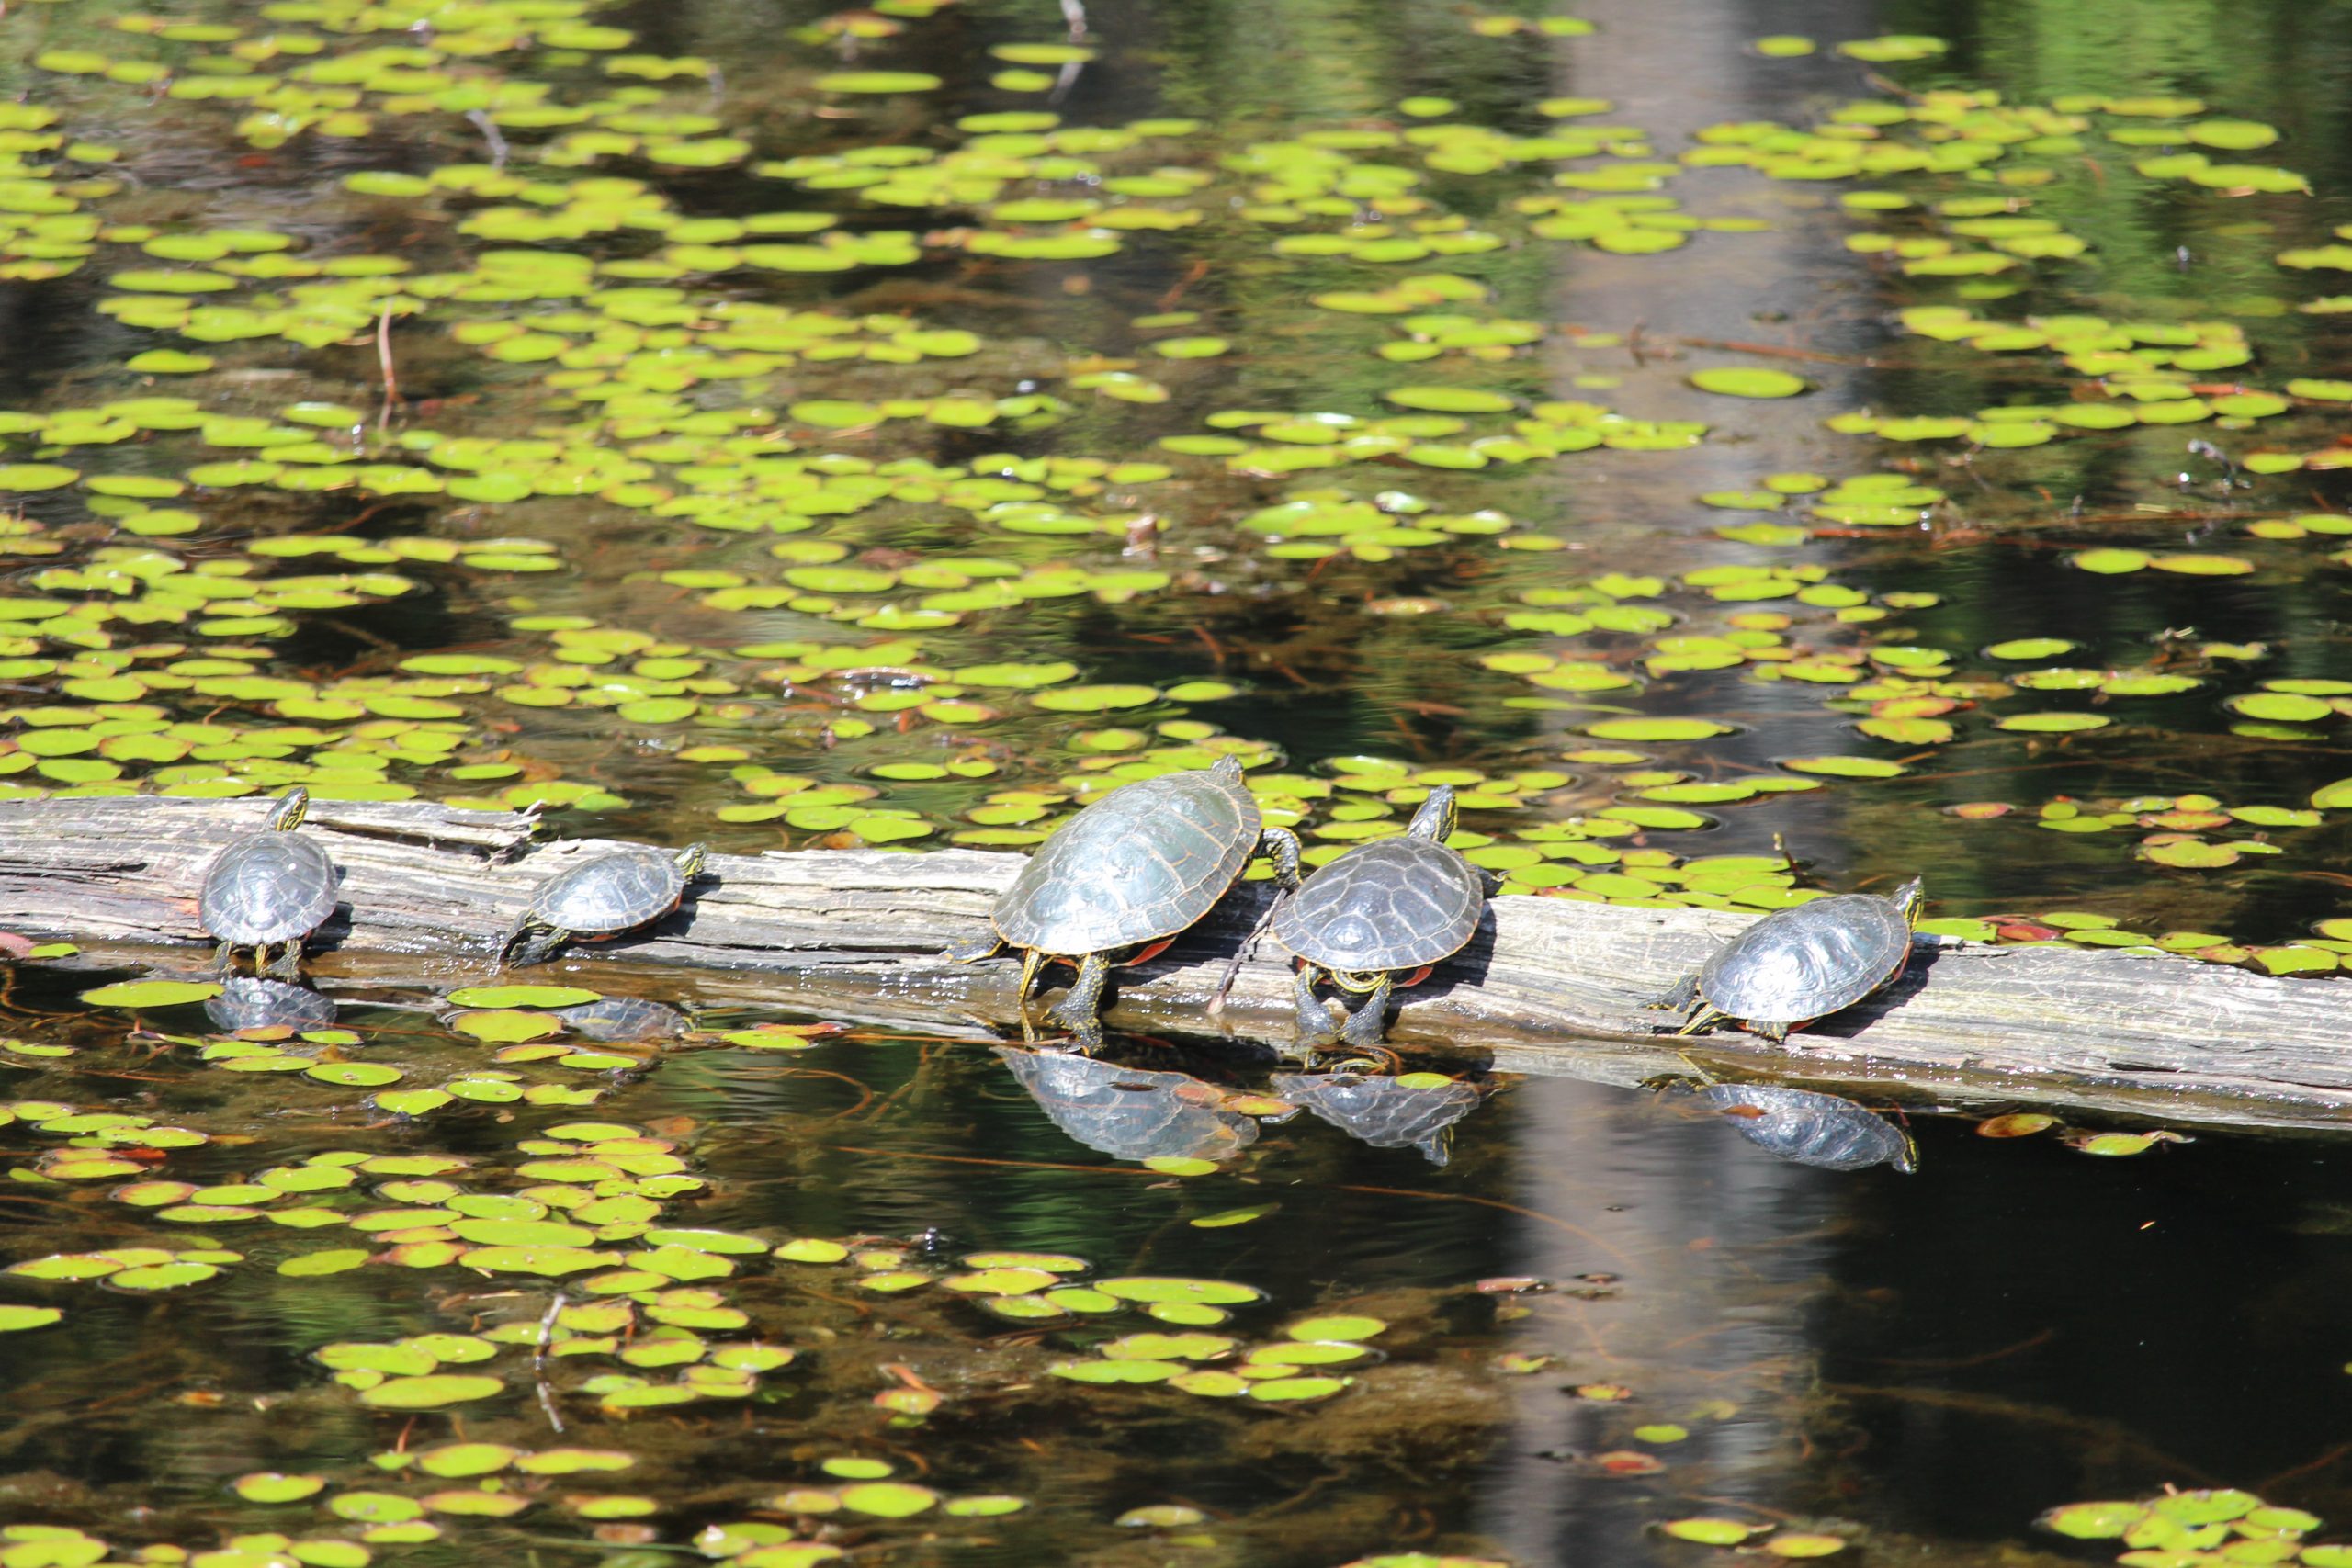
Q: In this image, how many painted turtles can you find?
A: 5